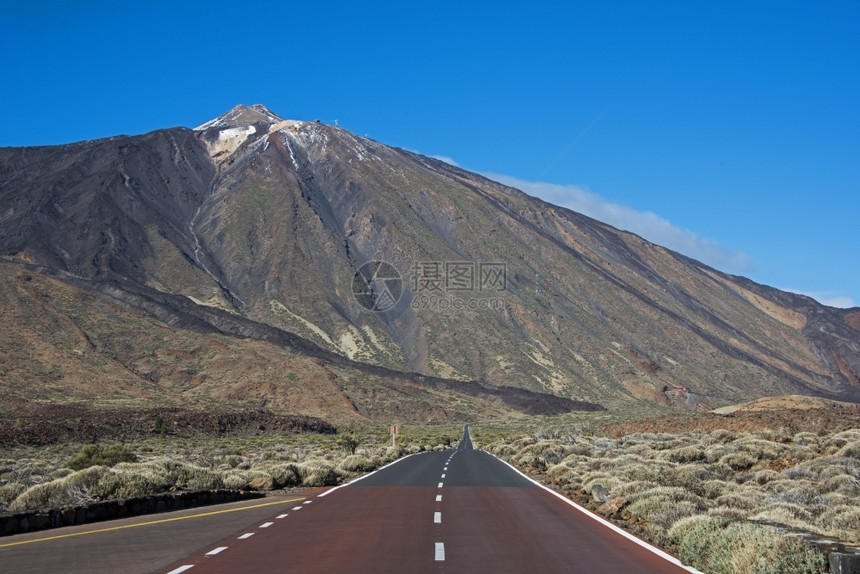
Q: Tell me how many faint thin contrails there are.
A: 1